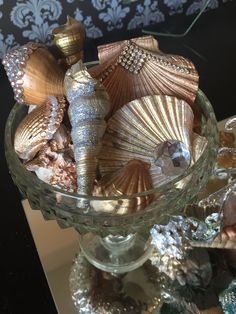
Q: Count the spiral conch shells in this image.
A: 2